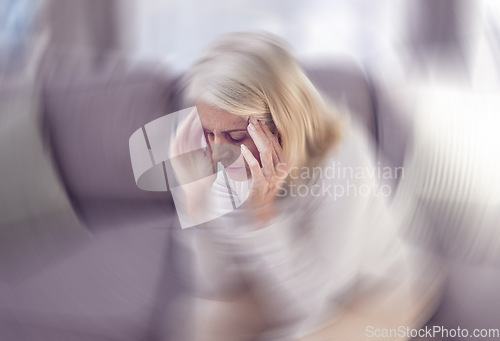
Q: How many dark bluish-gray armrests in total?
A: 0